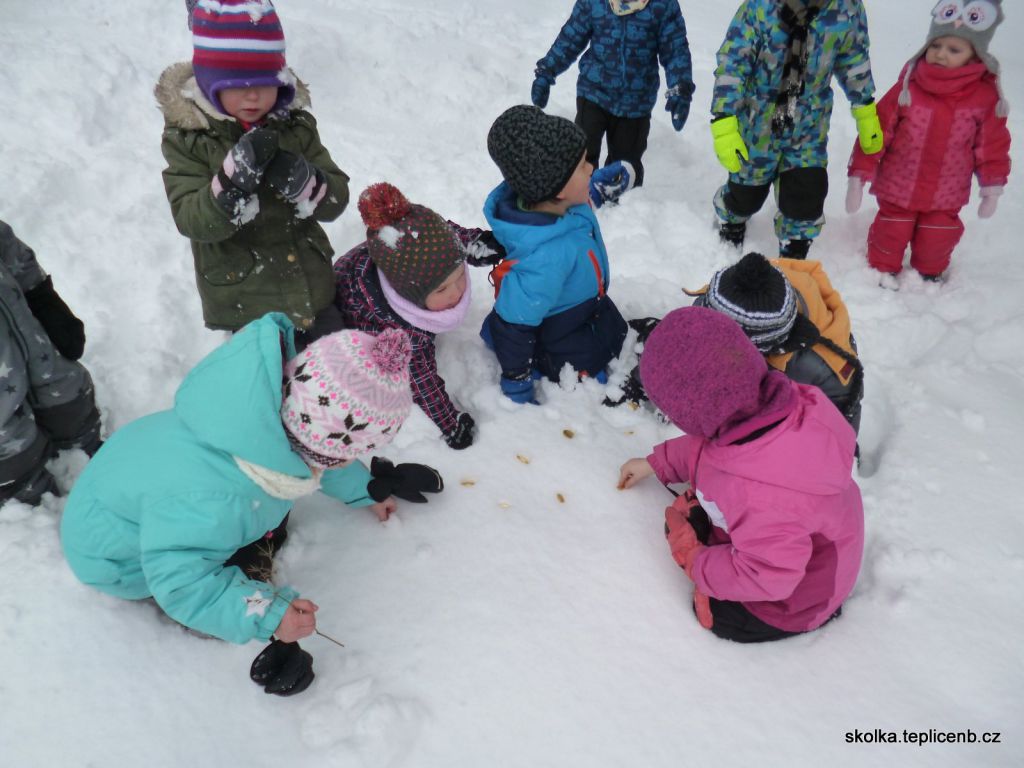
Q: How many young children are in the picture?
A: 10